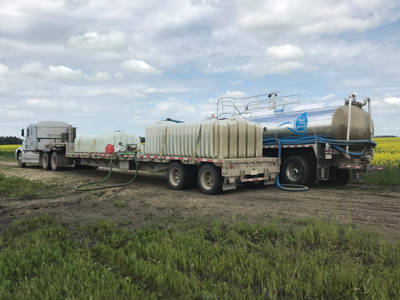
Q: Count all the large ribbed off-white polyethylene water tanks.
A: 2